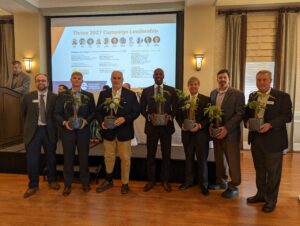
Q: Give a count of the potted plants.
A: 6